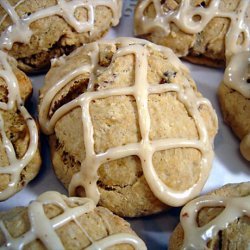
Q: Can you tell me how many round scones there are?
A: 7